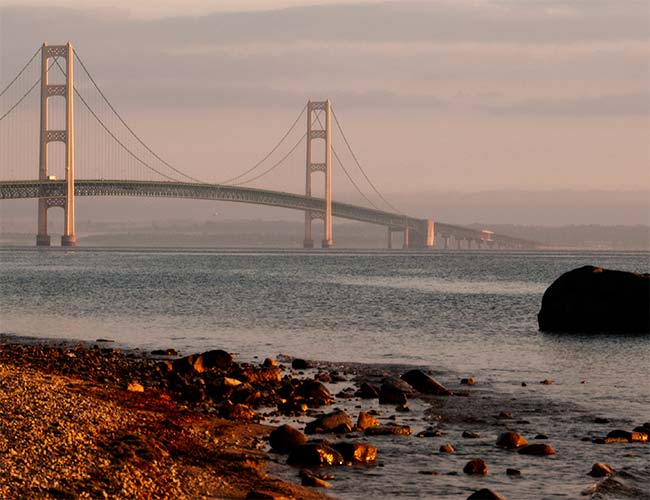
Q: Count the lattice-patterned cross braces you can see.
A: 8